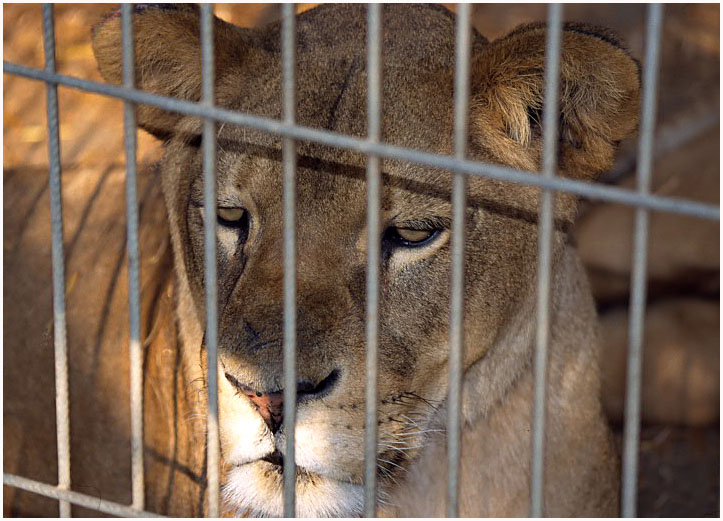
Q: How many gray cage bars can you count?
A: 10